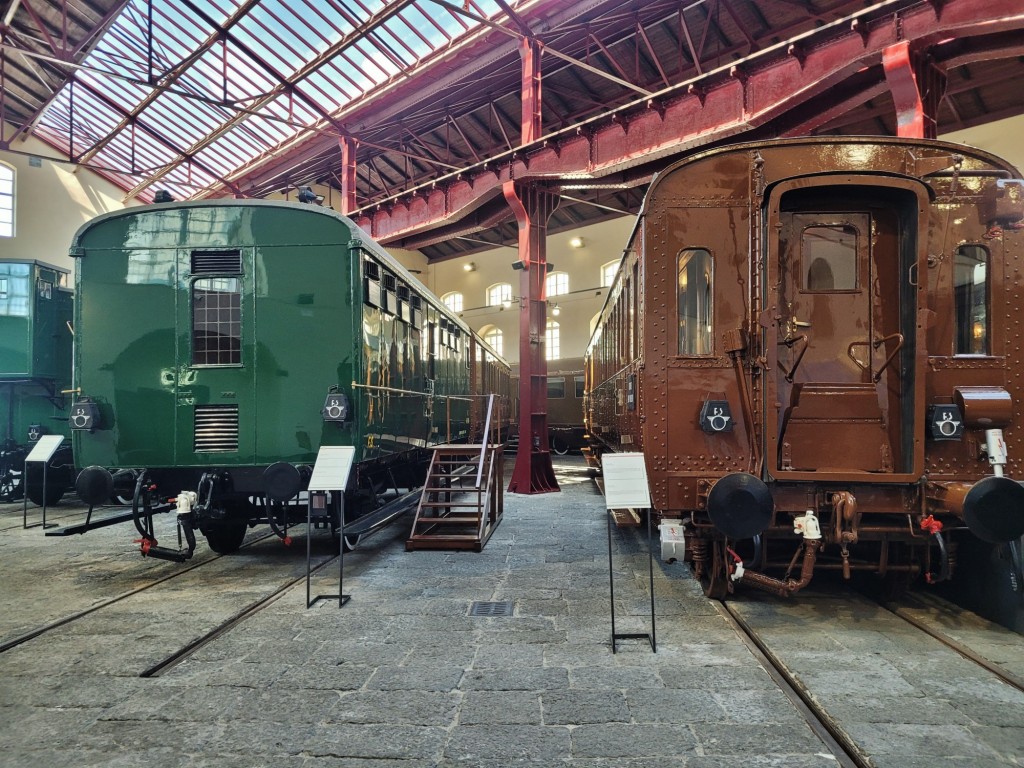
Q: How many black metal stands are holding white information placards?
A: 3